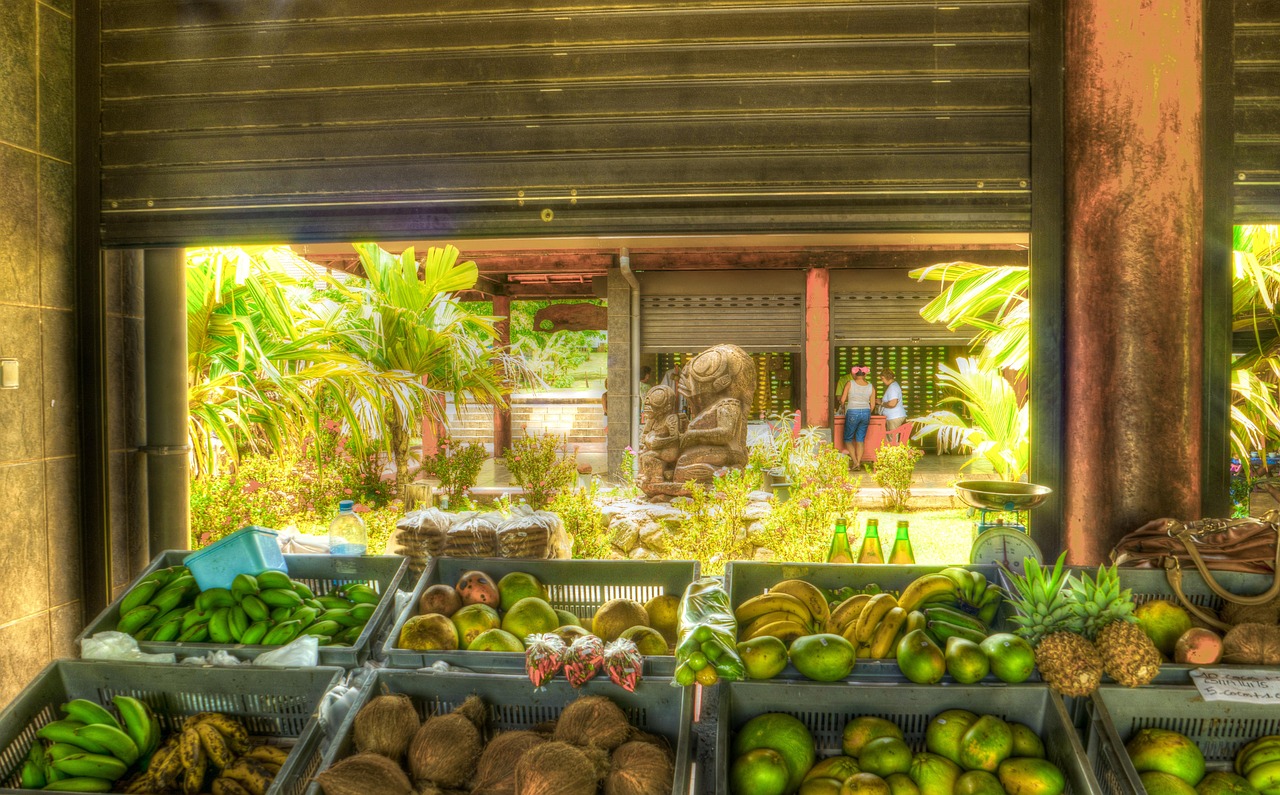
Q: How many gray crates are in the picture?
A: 8